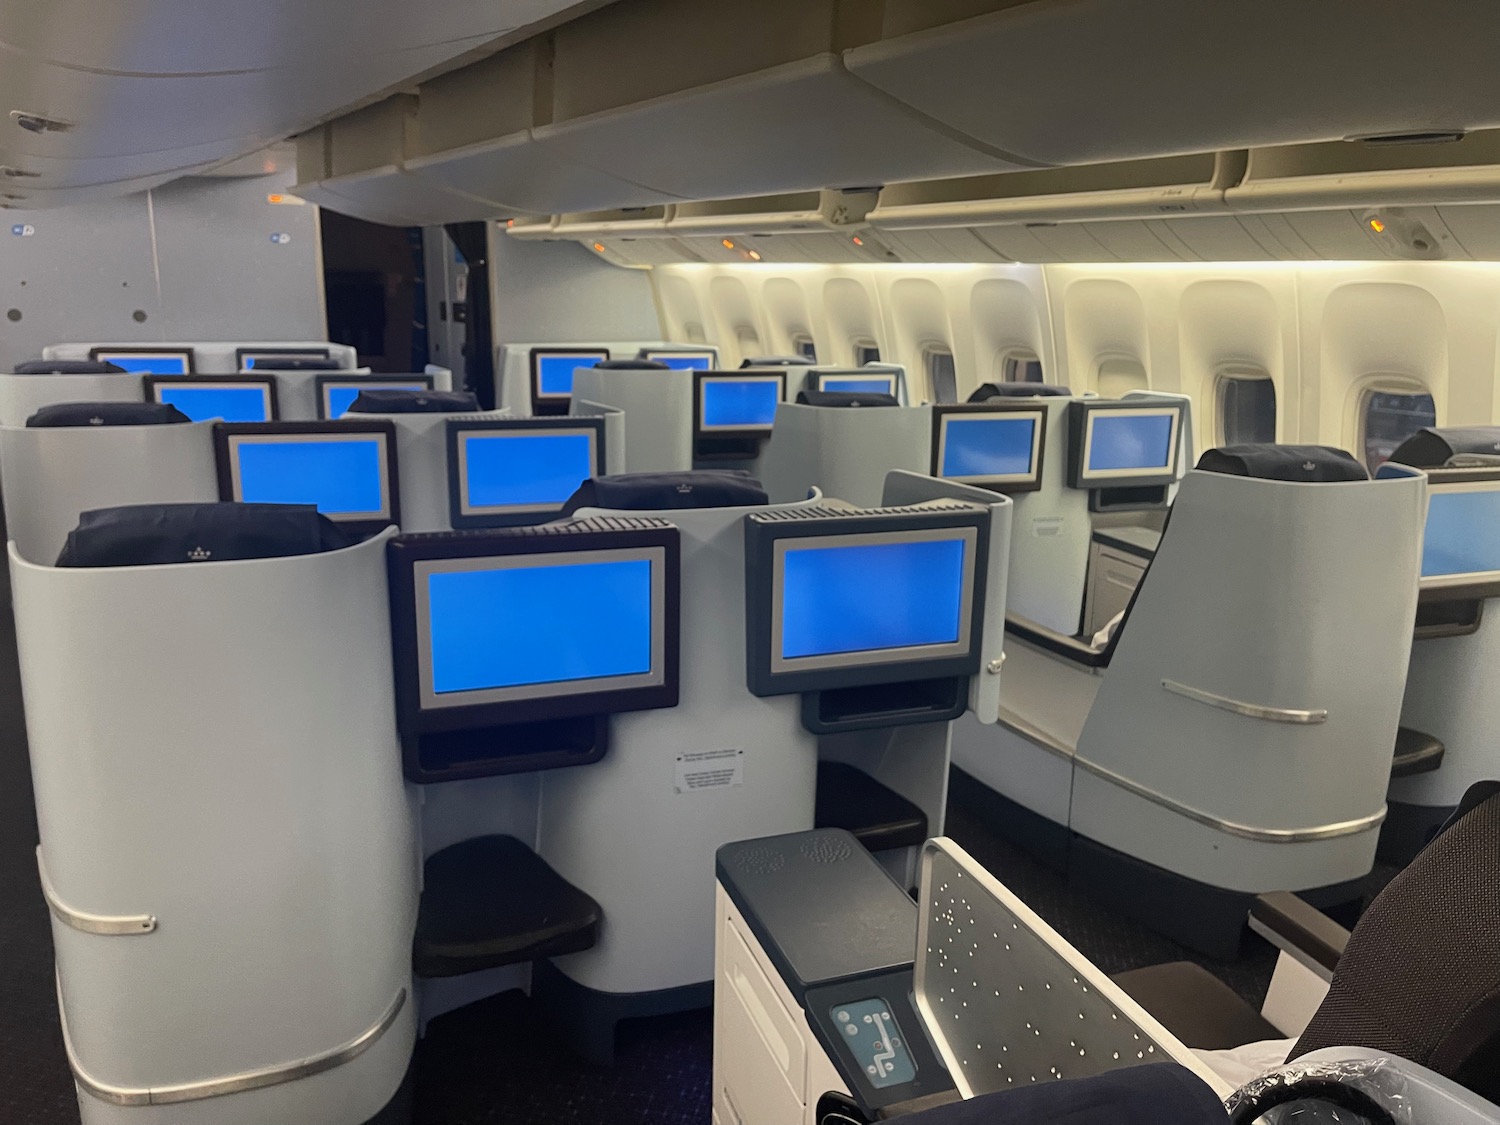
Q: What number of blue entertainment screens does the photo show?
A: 15